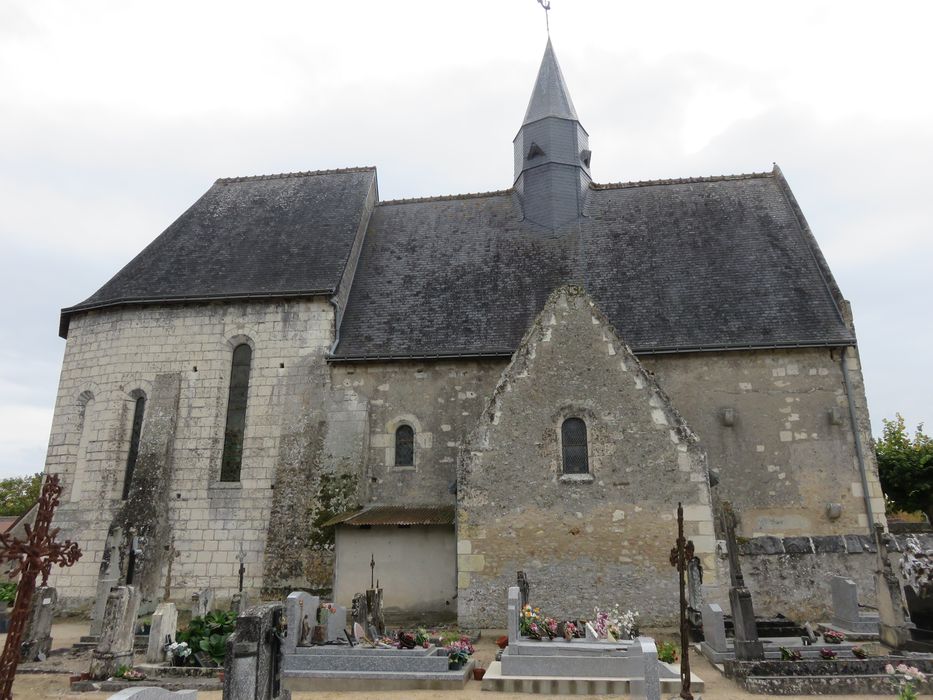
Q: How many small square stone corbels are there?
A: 3